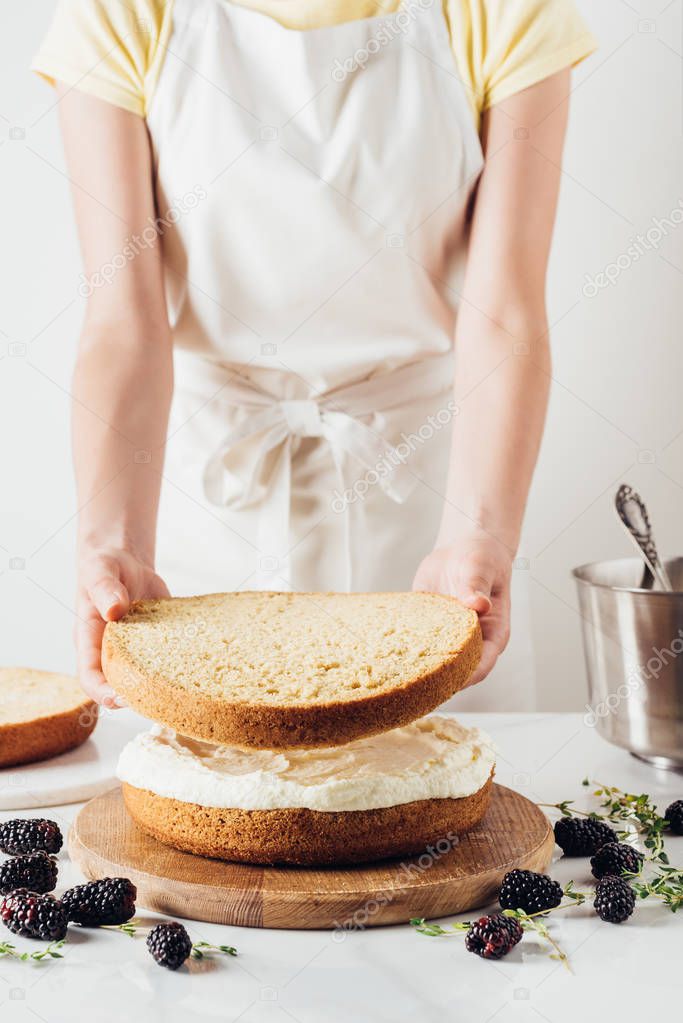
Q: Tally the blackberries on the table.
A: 11